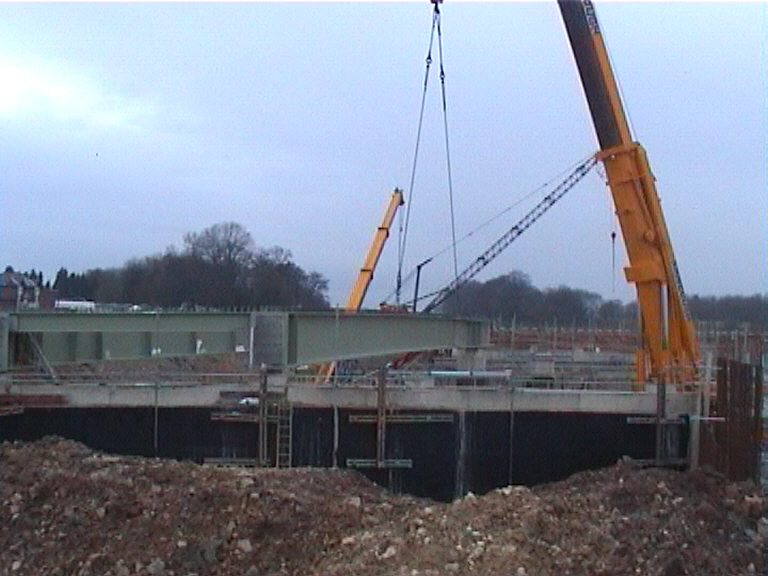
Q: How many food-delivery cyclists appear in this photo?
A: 0